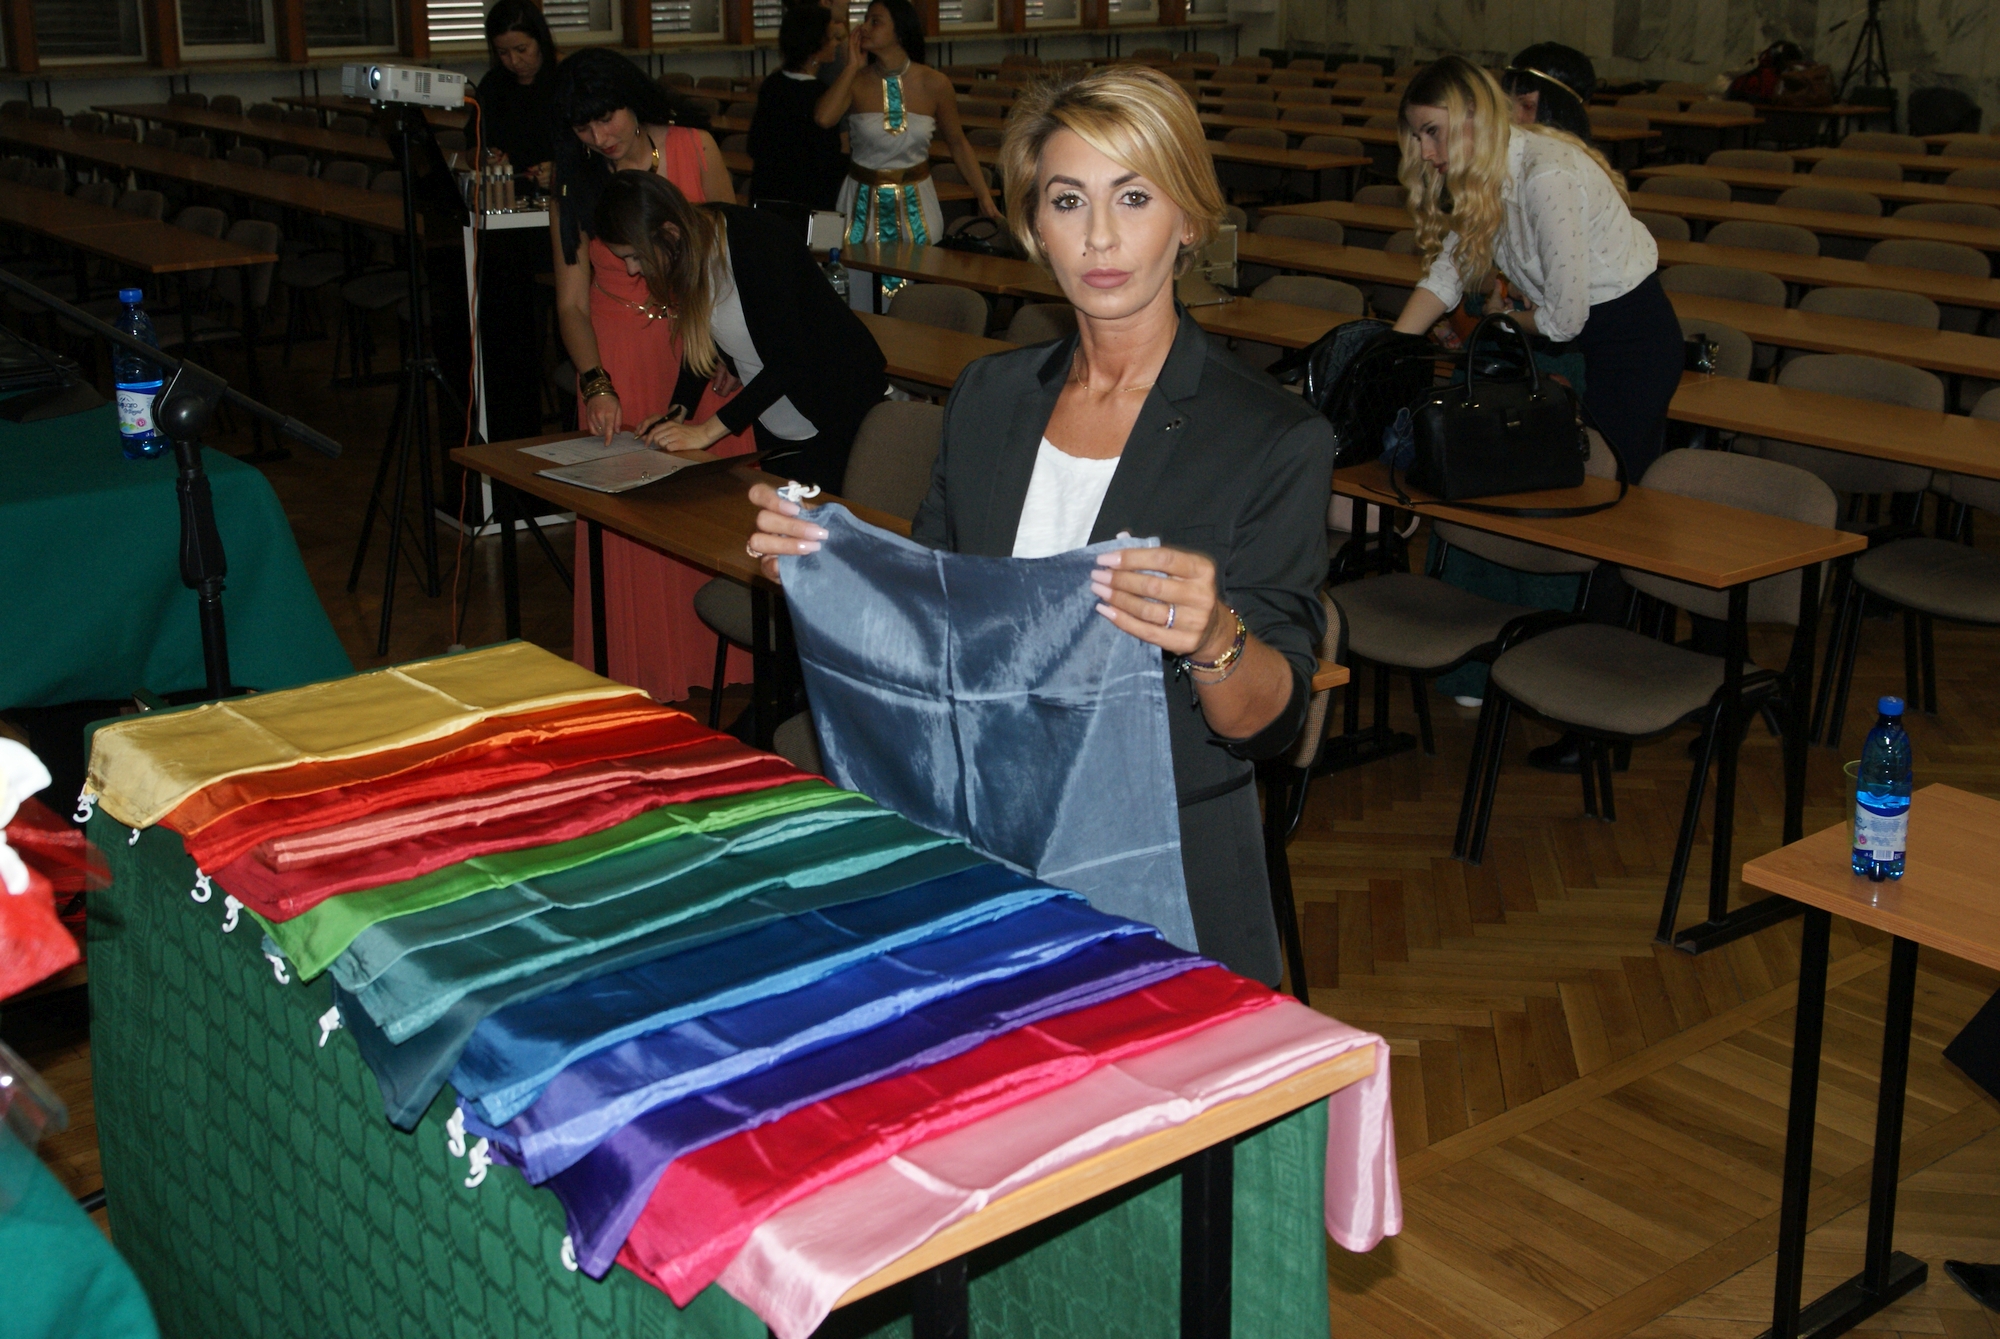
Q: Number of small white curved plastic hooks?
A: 10